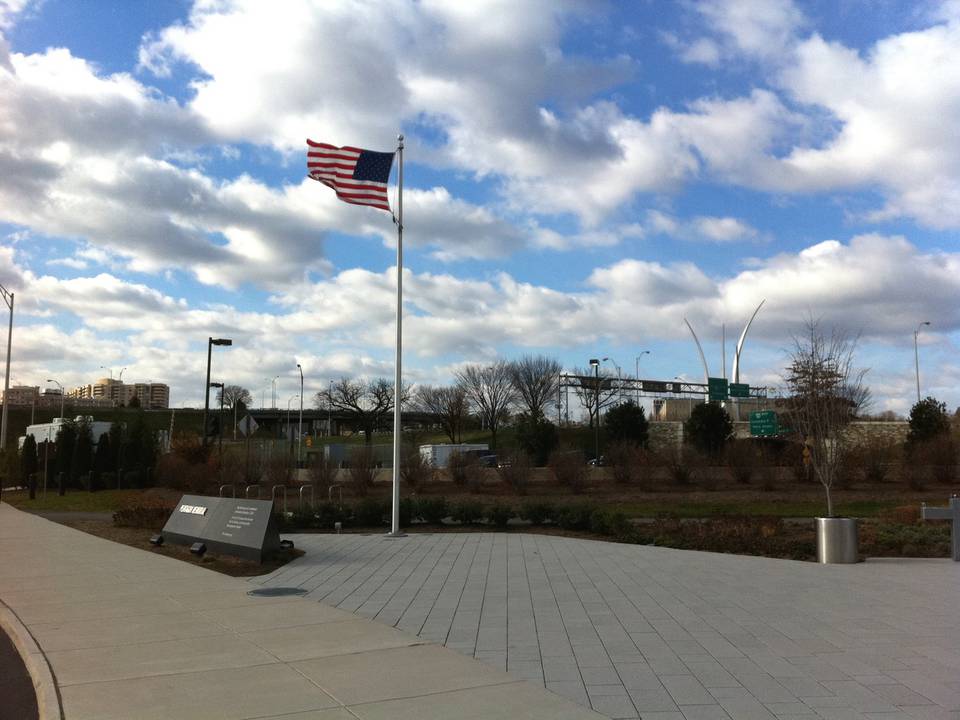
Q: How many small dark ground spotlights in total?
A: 3